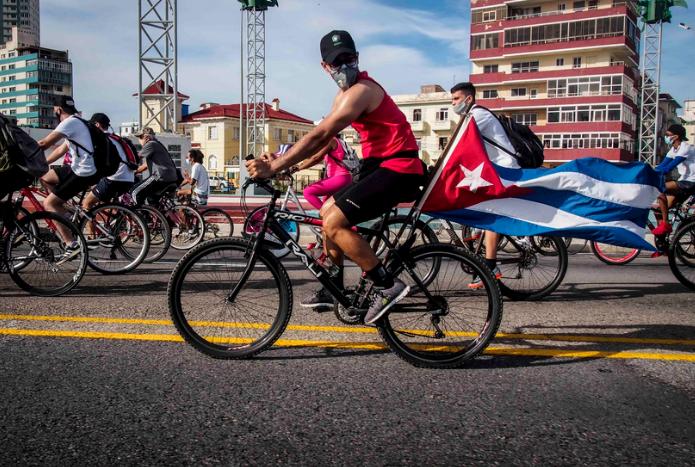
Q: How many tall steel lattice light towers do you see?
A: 3